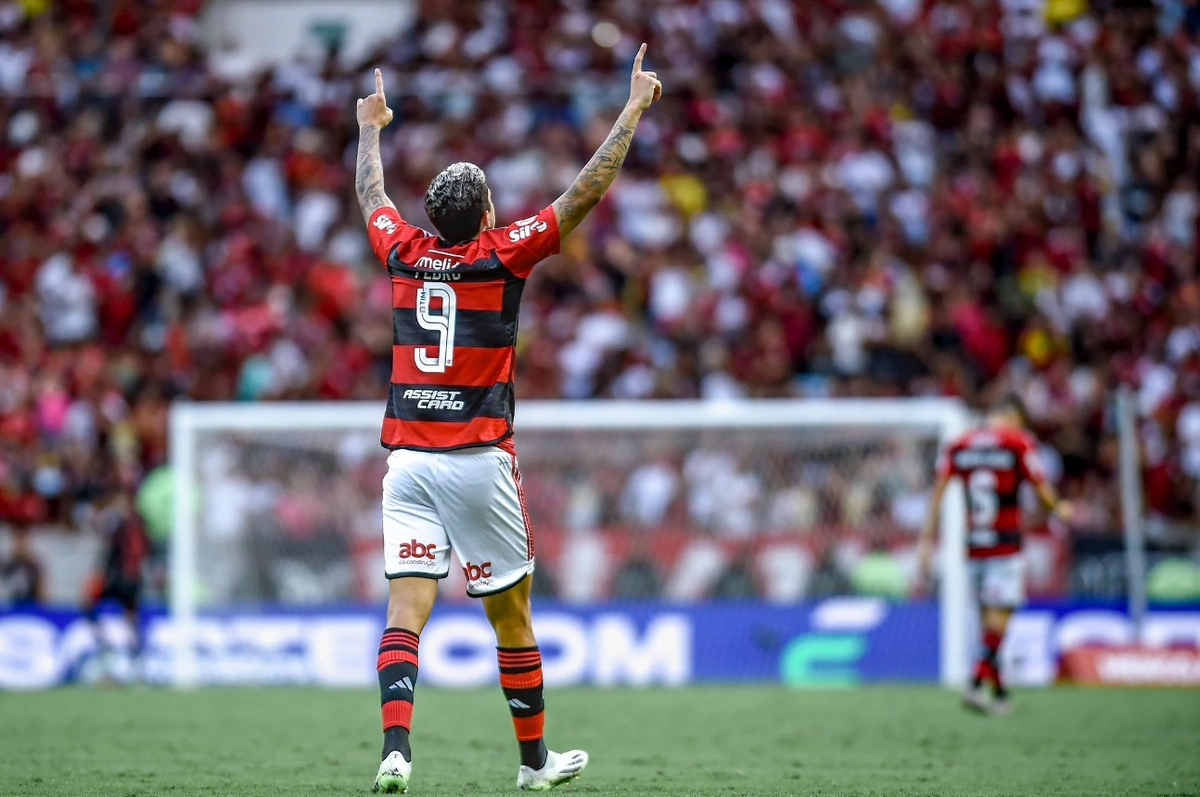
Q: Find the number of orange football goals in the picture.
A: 0